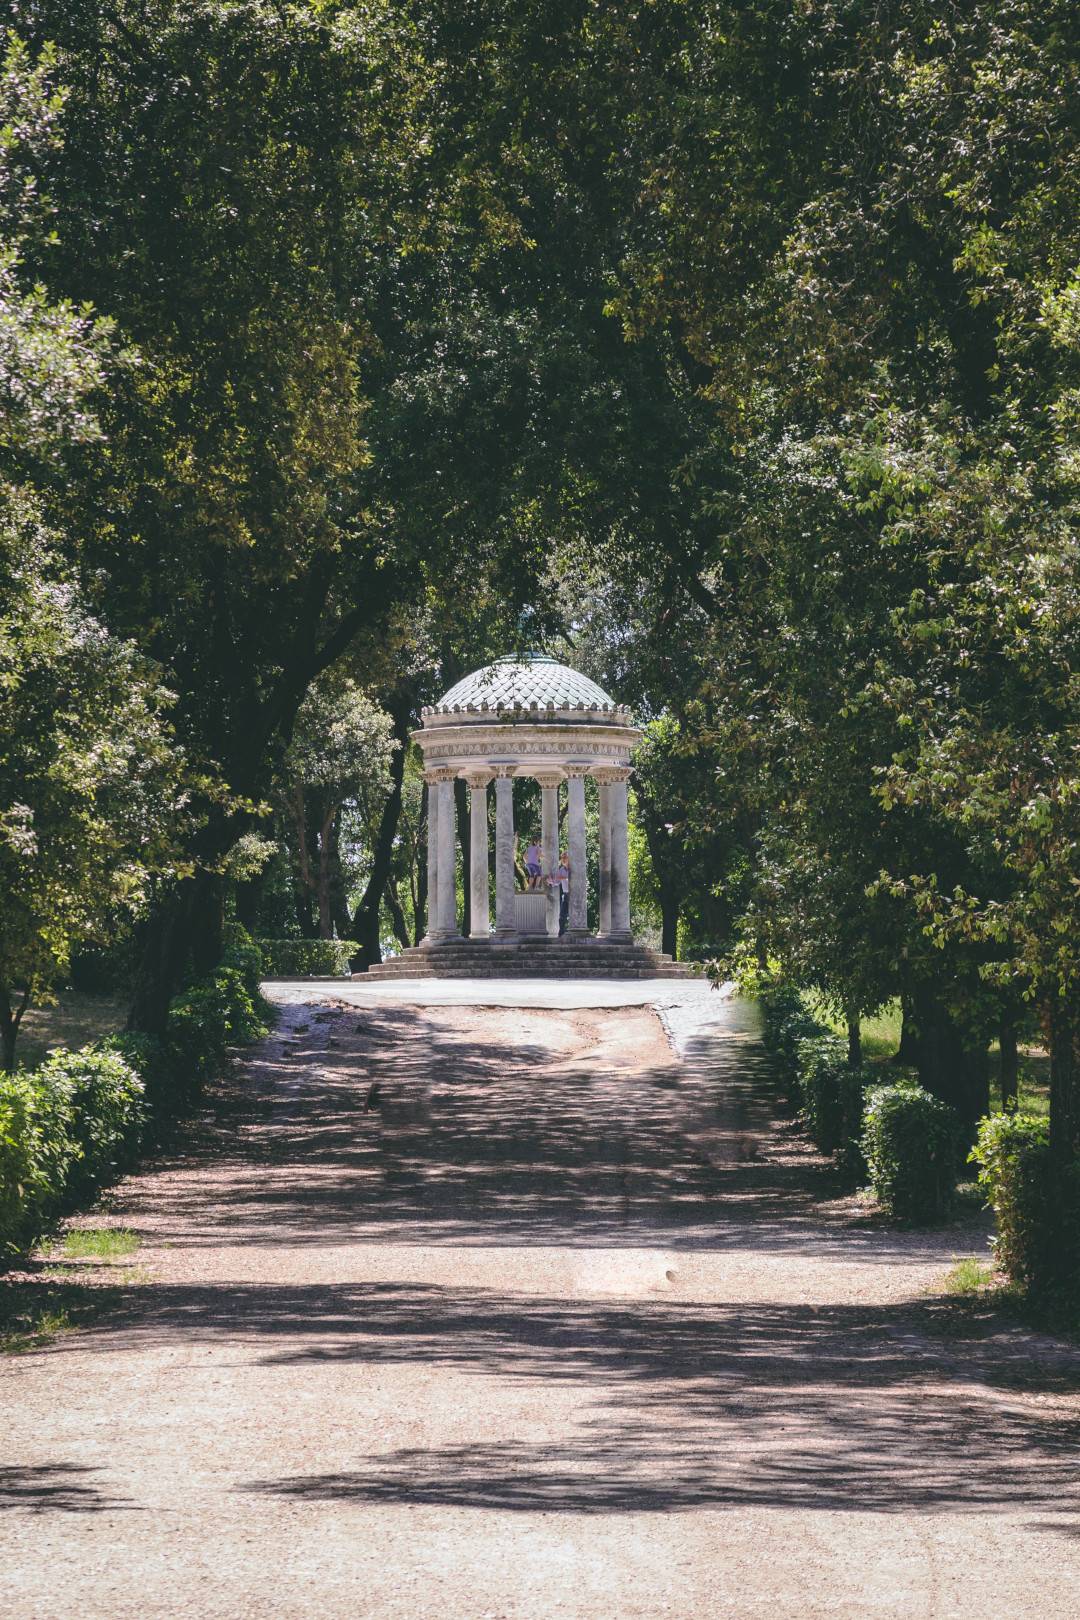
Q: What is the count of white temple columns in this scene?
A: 8